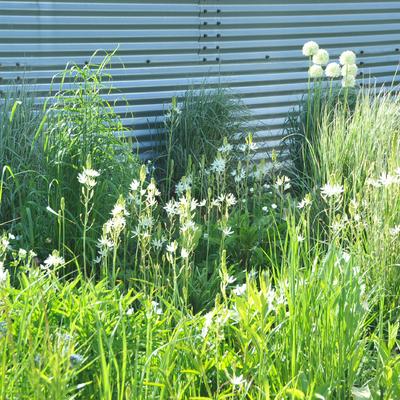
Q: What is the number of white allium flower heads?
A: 7